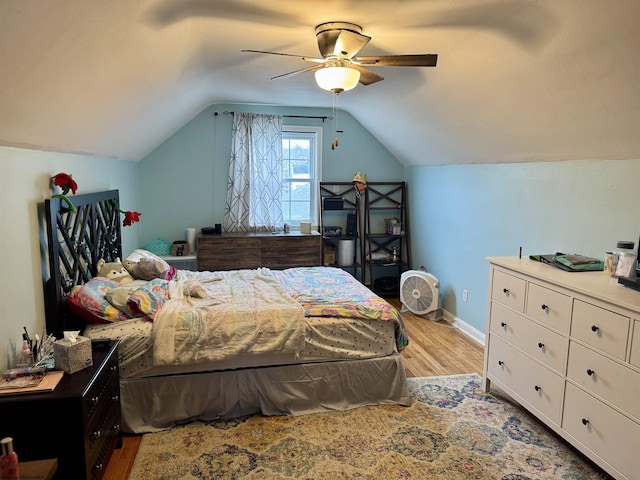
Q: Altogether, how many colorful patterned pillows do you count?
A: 2